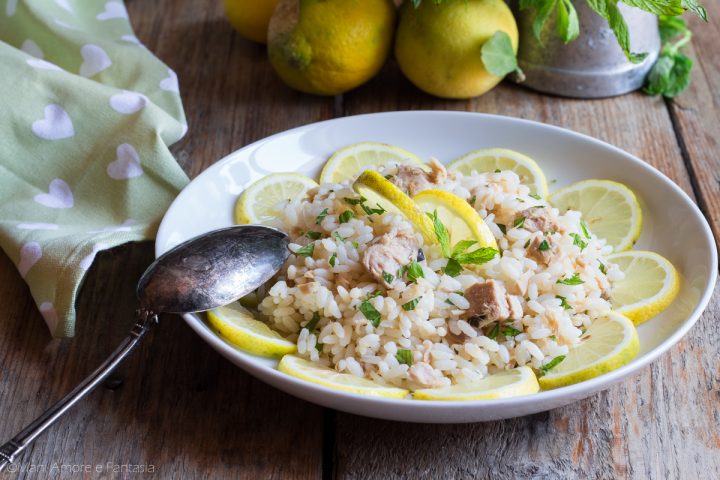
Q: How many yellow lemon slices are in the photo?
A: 11